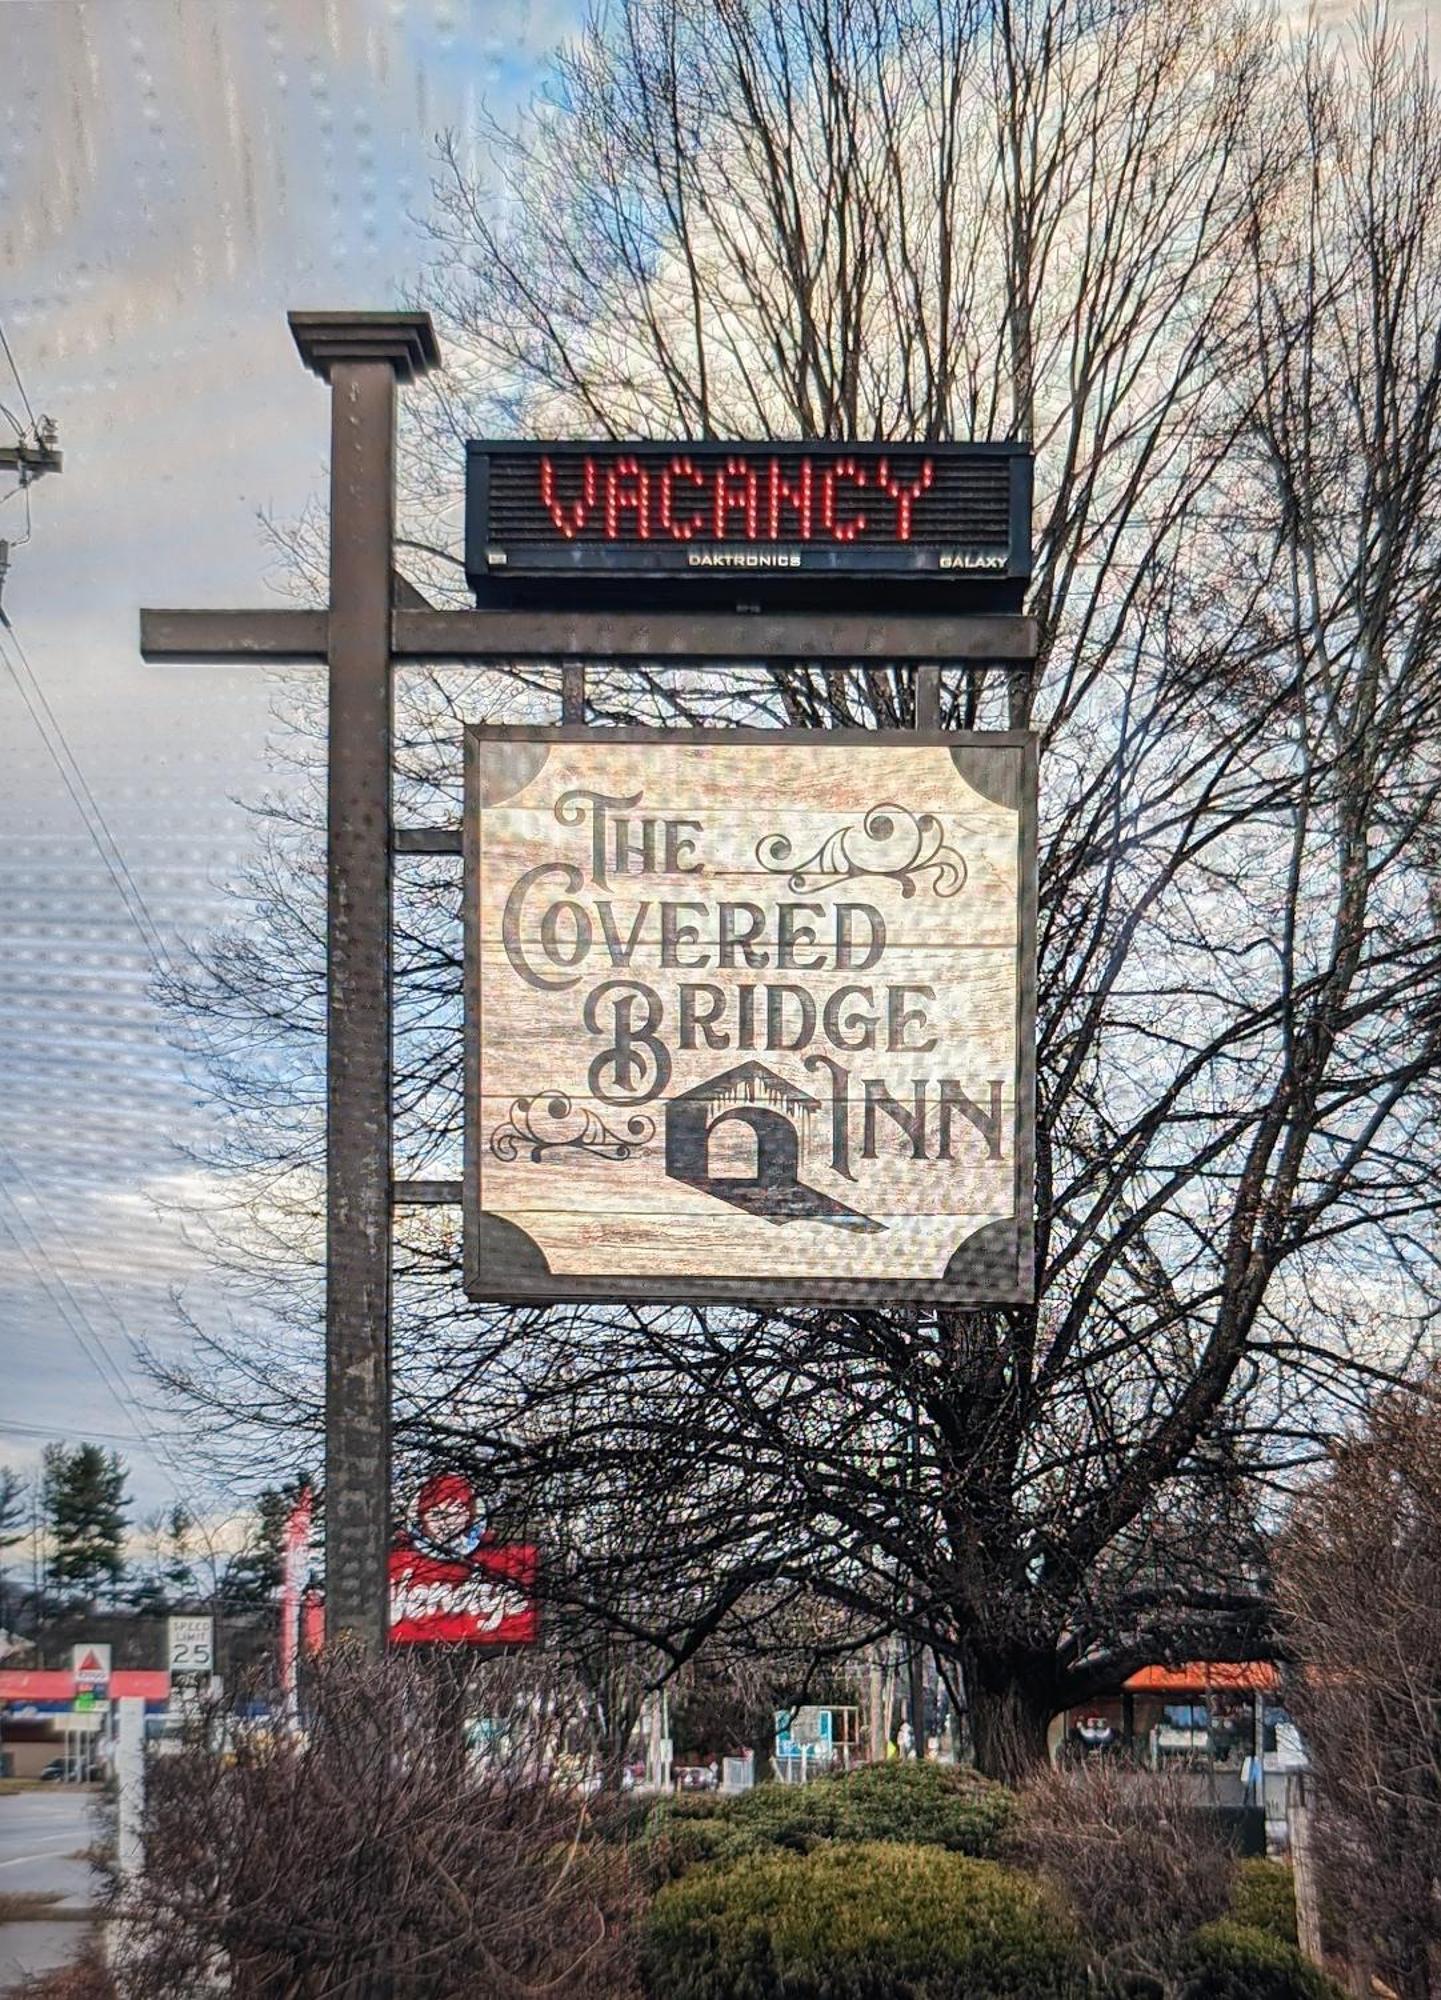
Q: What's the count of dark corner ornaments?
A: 4